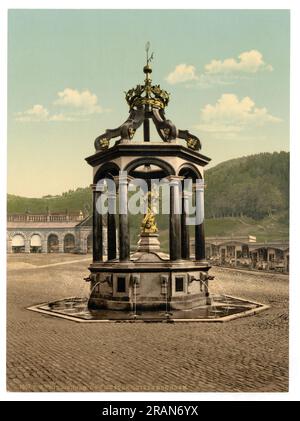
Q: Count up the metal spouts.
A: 6